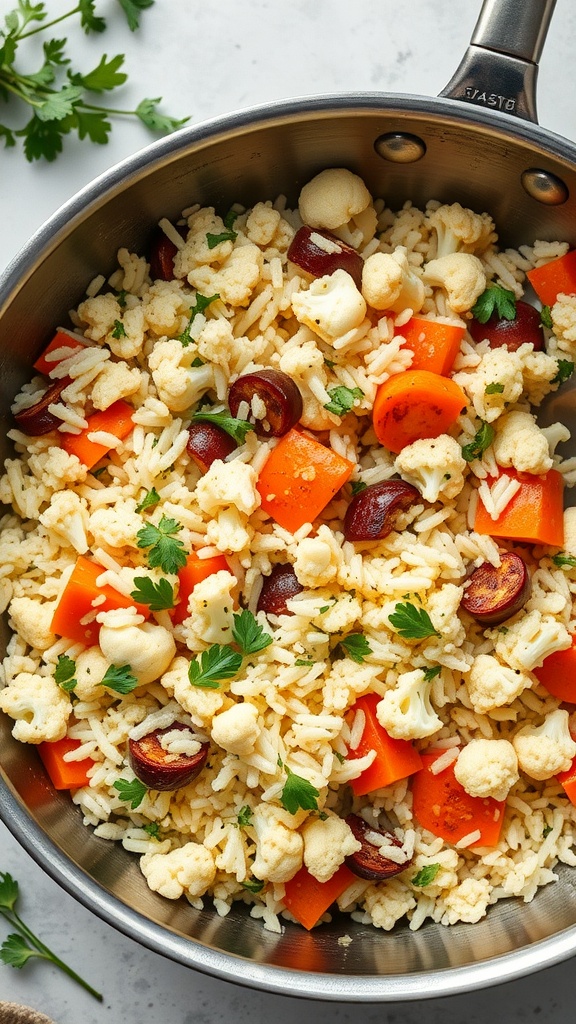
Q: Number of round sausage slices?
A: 11